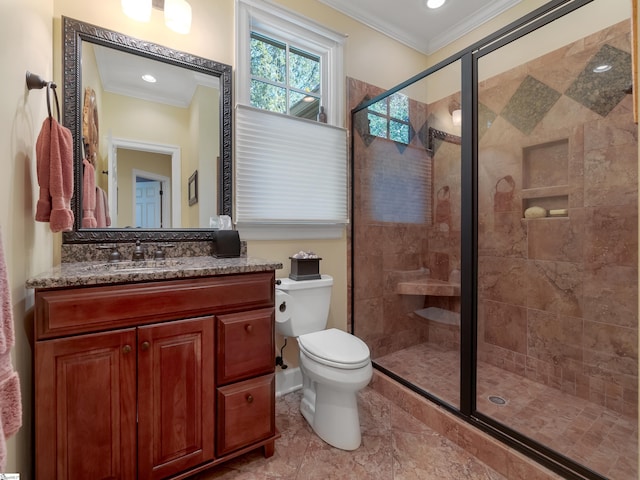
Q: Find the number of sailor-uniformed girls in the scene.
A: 0